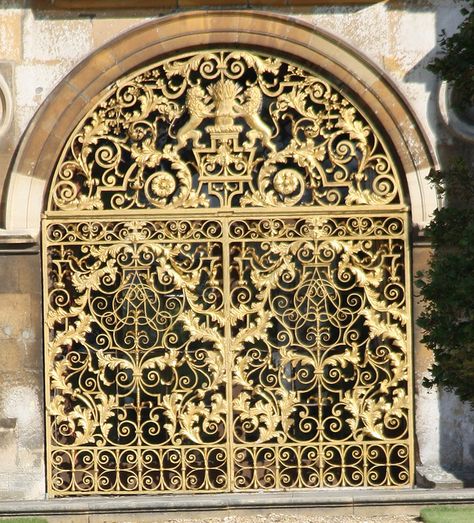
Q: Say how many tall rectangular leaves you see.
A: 2